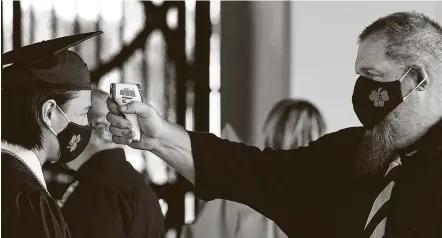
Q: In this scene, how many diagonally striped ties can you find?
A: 1